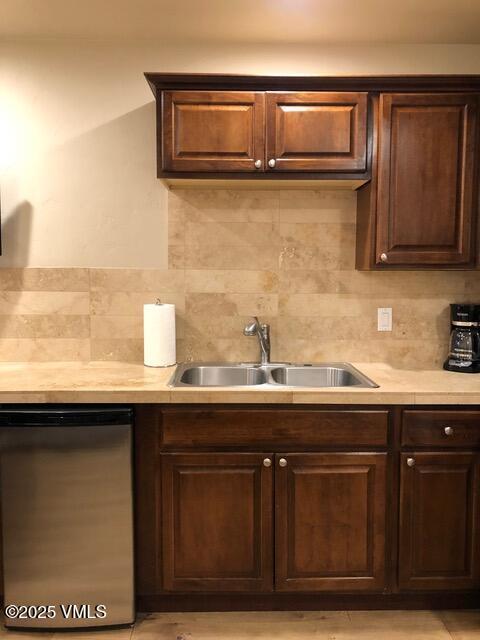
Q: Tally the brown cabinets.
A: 6